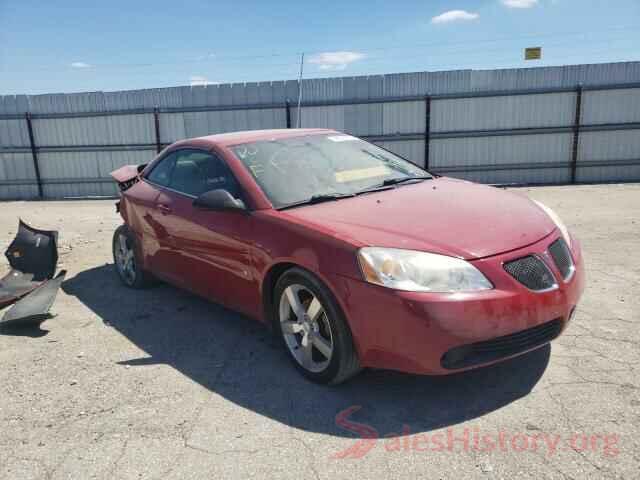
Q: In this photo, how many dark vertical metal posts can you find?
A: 5